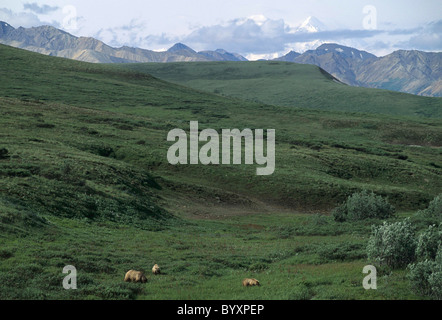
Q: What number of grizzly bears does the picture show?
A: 3